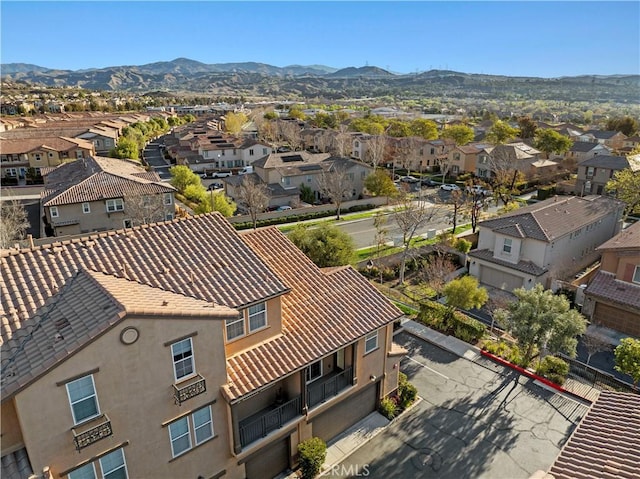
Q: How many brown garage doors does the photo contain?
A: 3